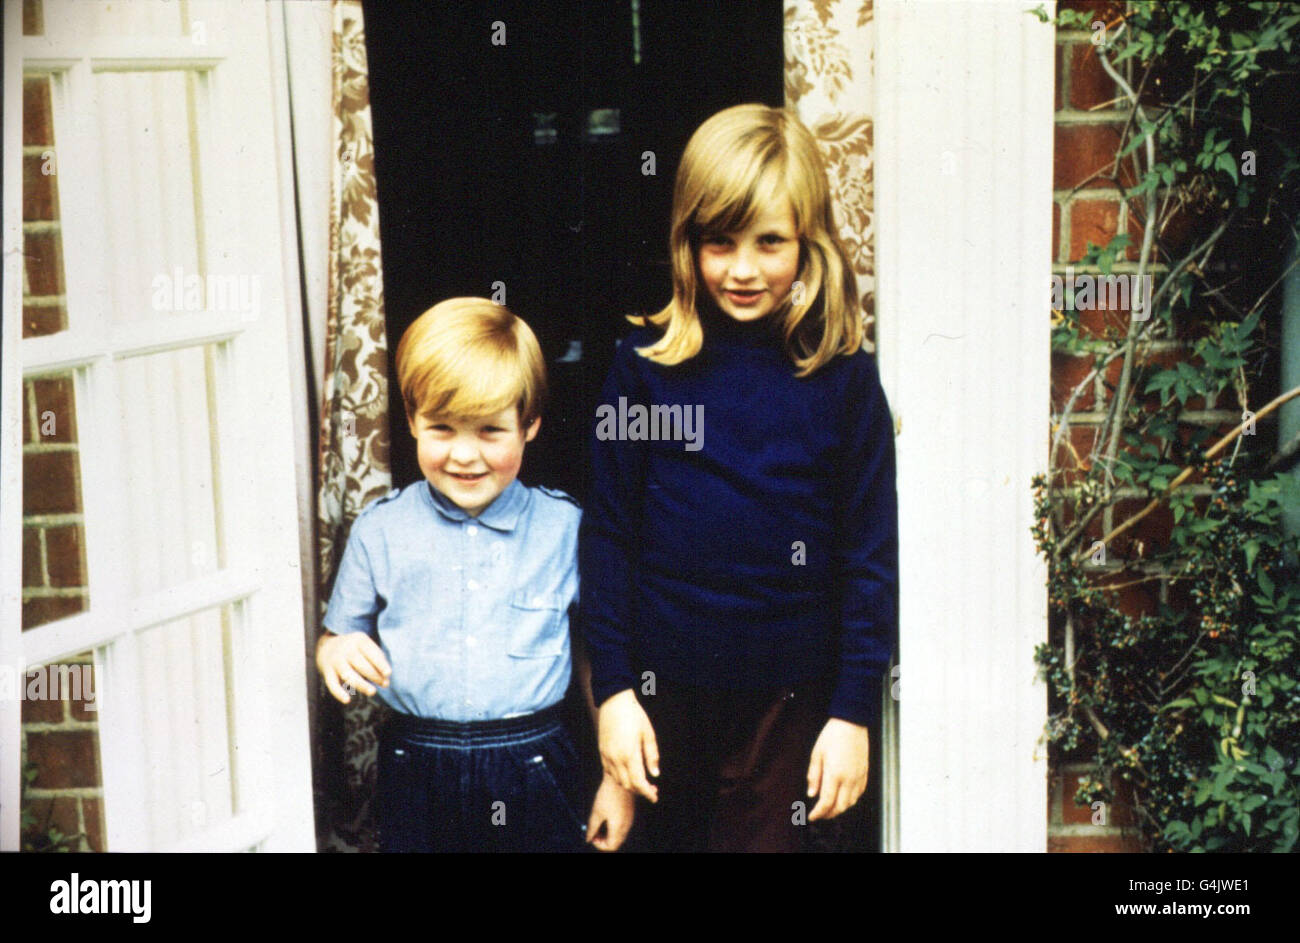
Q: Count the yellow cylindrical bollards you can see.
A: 0